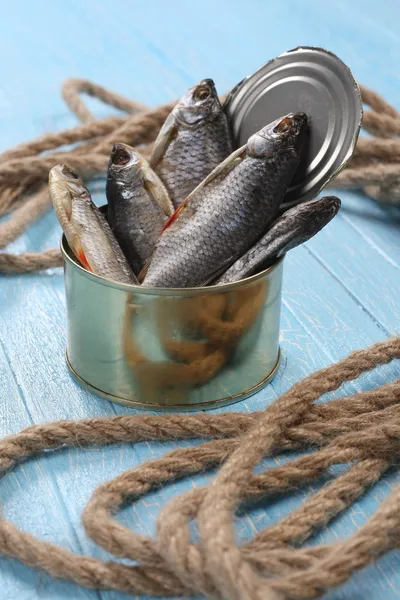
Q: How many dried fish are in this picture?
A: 5